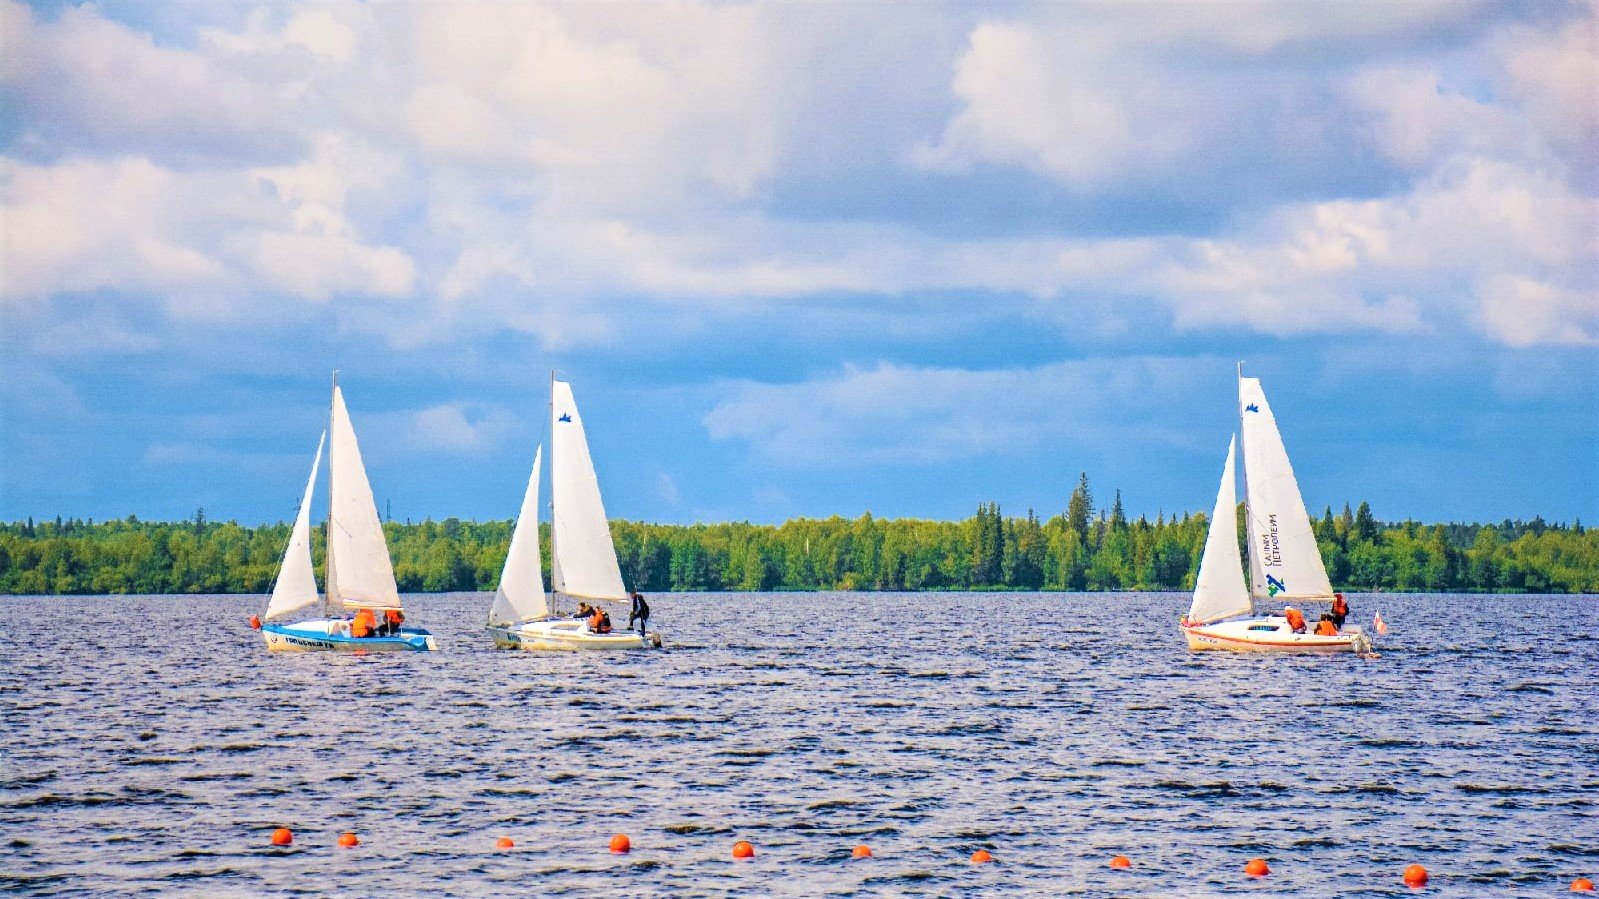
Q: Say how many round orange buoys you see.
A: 11